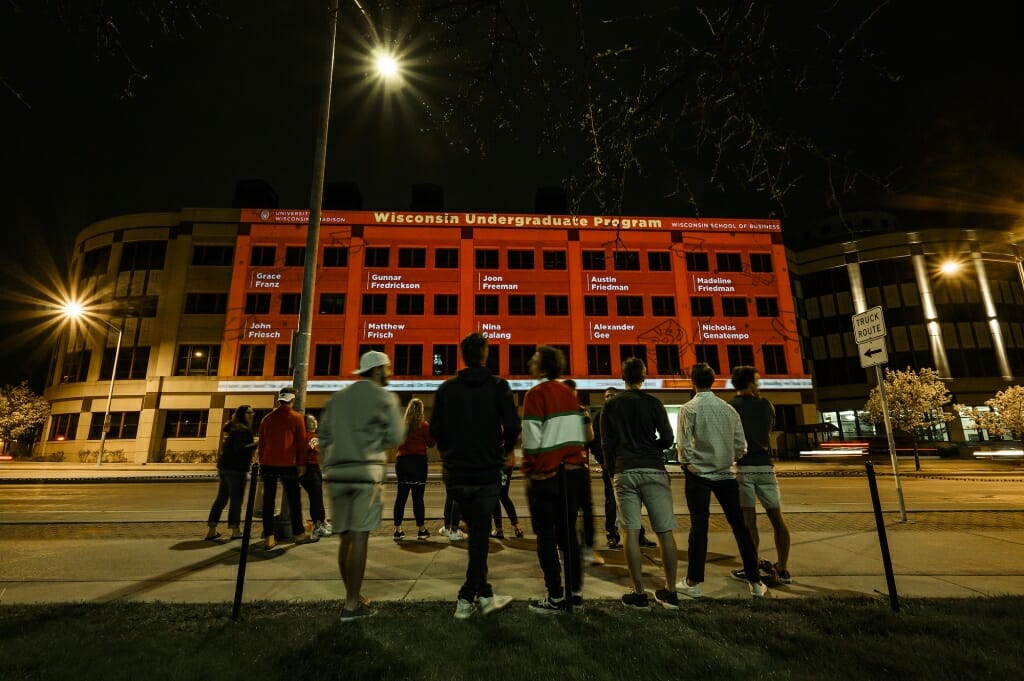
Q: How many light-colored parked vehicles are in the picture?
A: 0